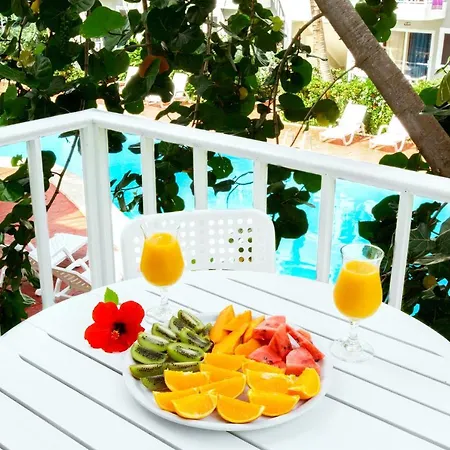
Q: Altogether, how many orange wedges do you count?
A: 11